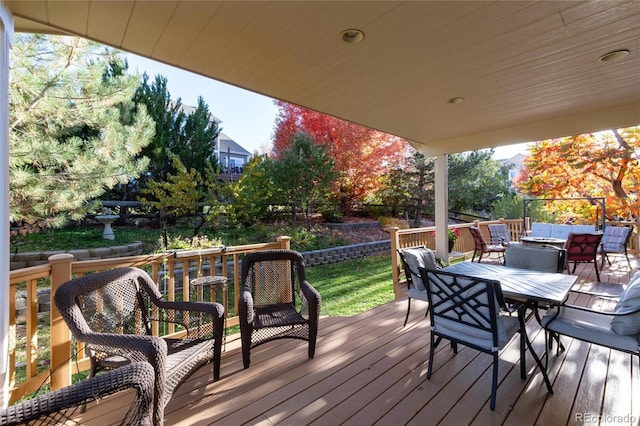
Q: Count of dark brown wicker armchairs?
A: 3